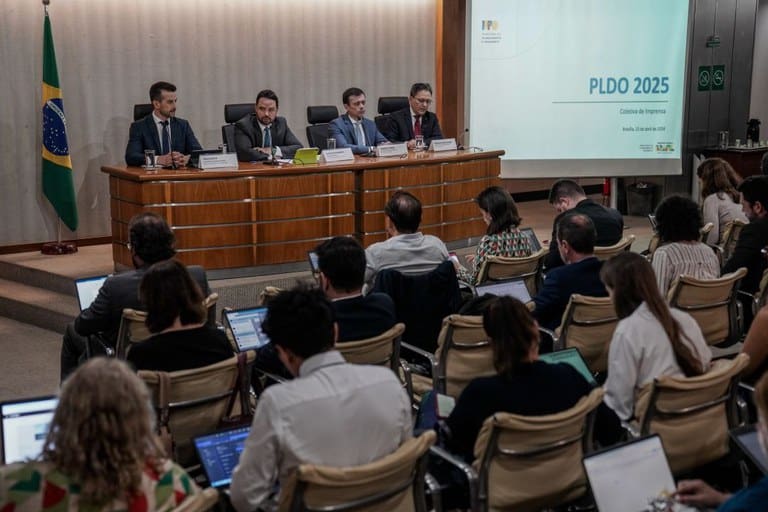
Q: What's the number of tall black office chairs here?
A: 4